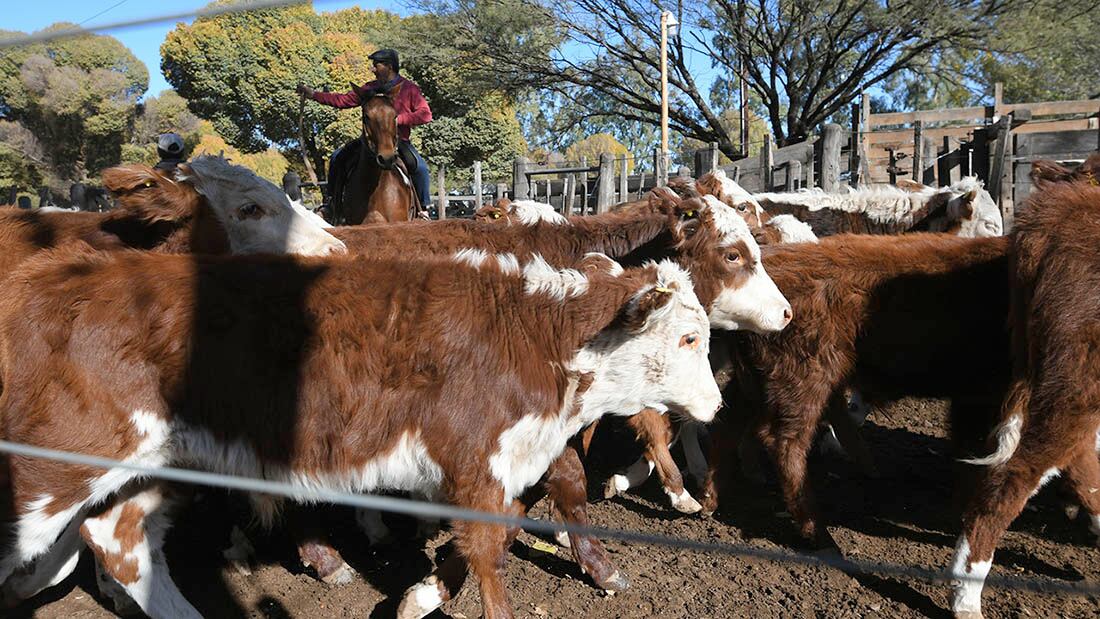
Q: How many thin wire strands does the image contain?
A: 2